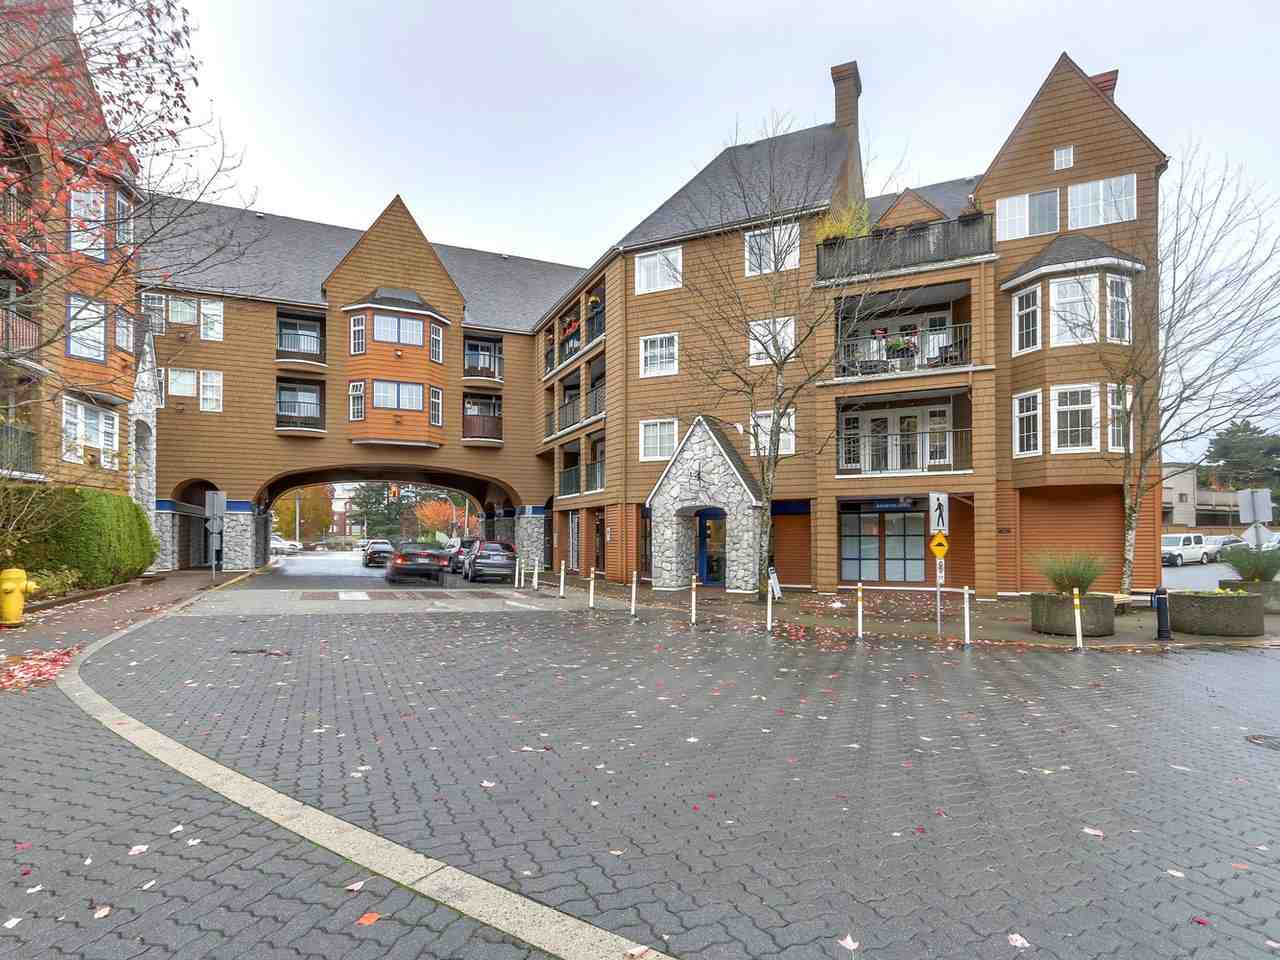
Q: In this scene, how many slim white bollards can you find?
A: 11